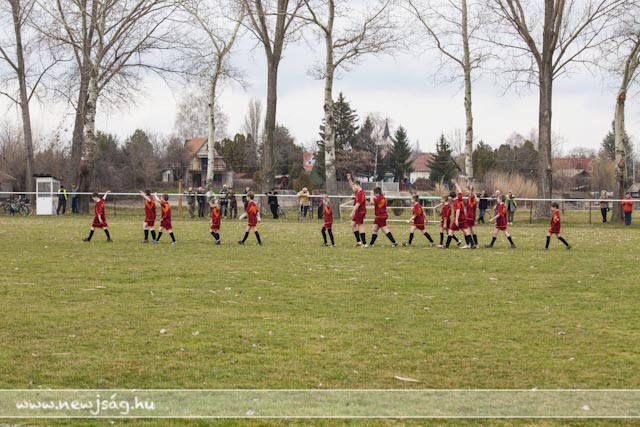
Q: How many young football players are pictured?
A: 14